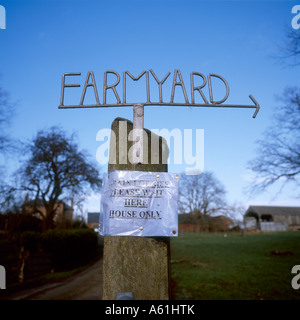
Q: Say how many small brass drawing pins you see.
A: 4